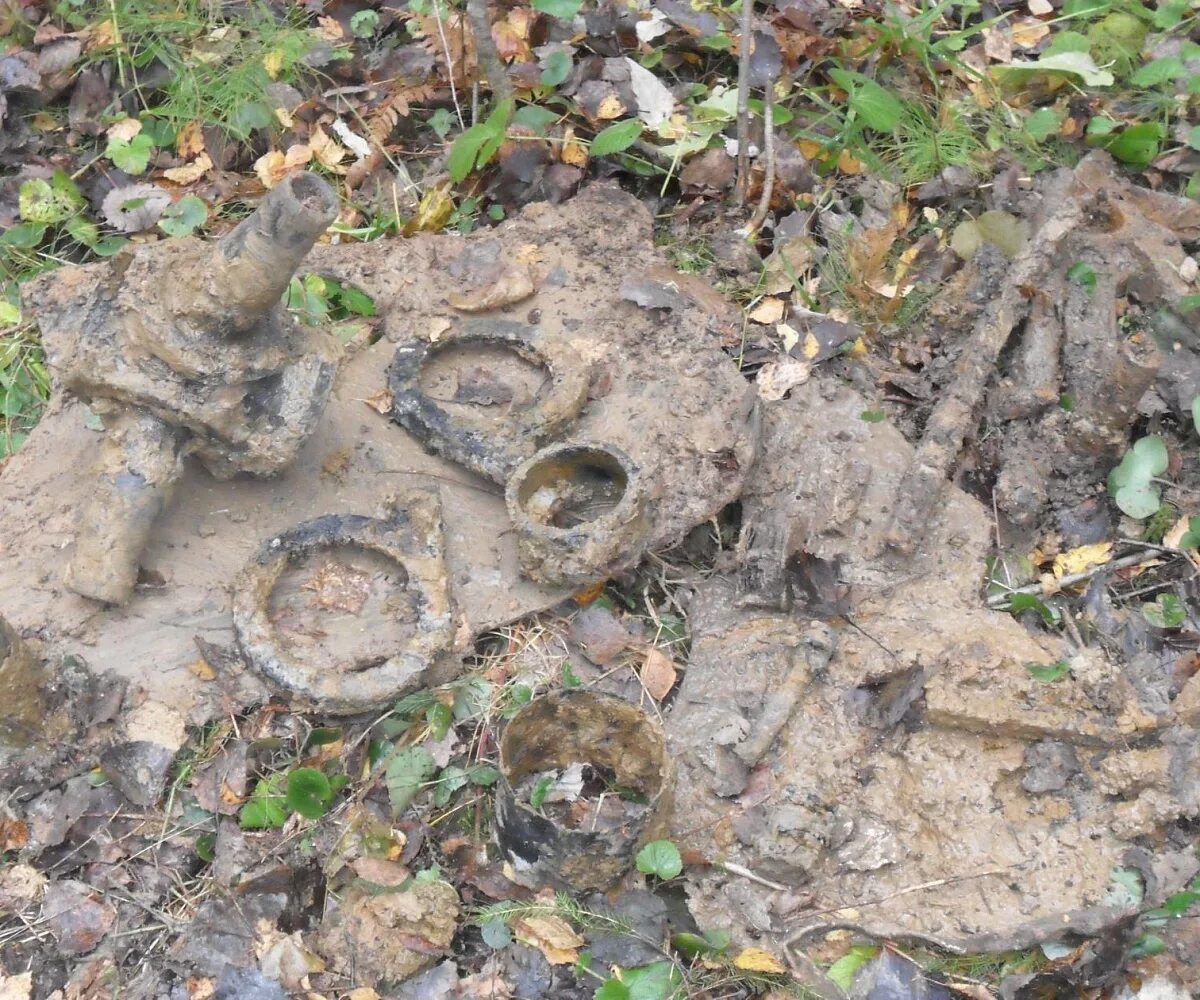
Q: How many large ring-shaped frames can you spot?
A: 2